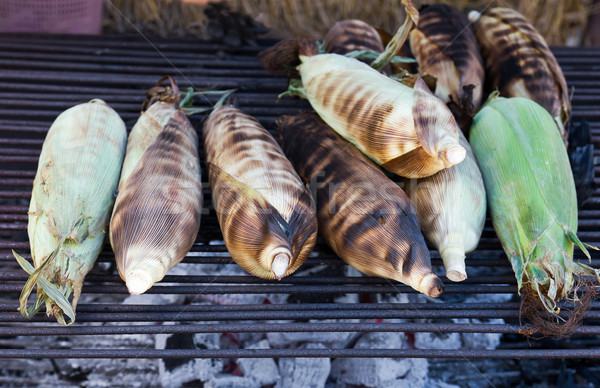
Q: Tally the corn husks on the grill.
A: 10